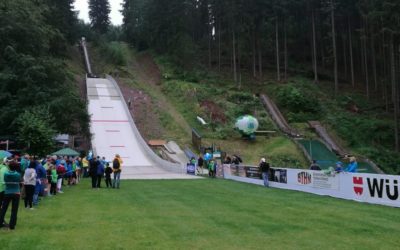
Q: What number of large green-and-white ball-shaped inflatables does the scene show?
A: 1